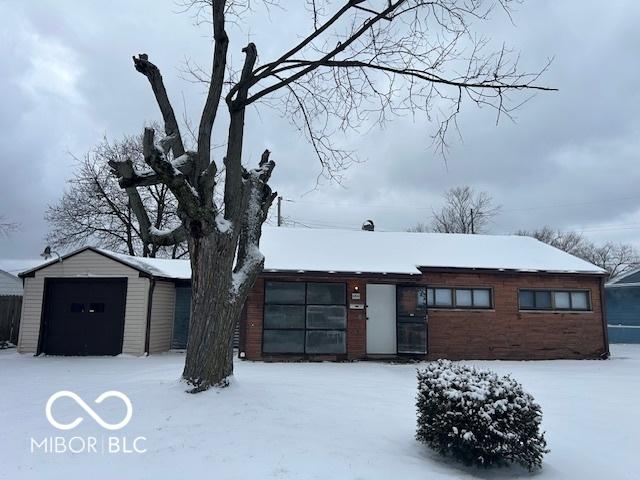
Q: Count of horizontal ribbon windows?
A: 2